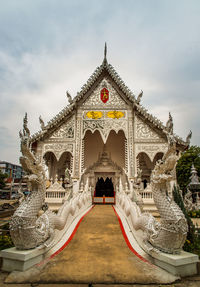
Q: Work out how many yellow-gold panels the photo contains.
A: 2